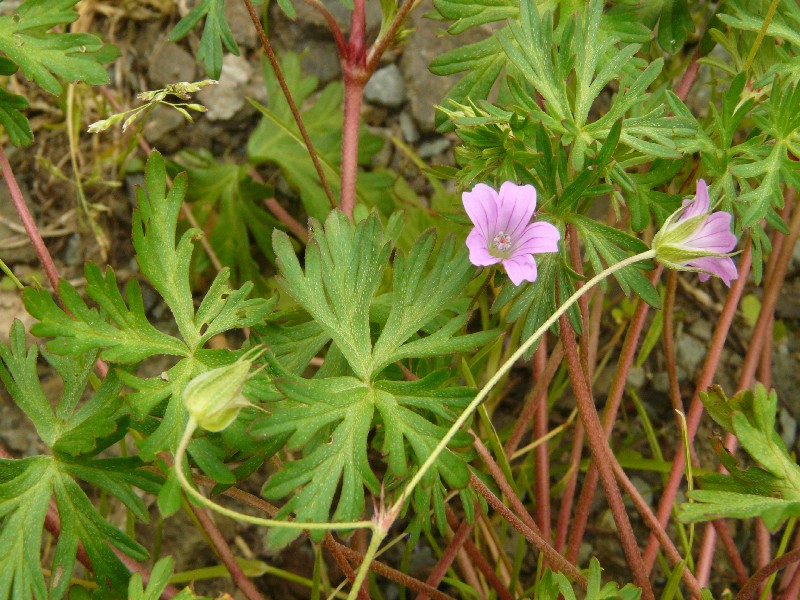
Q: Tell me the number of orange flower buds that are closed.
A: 0